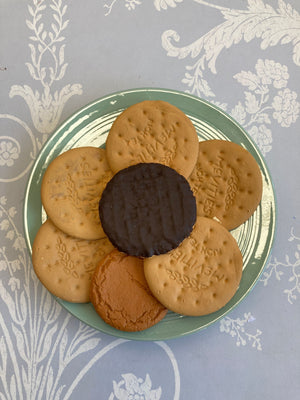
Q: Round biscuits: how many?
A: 7